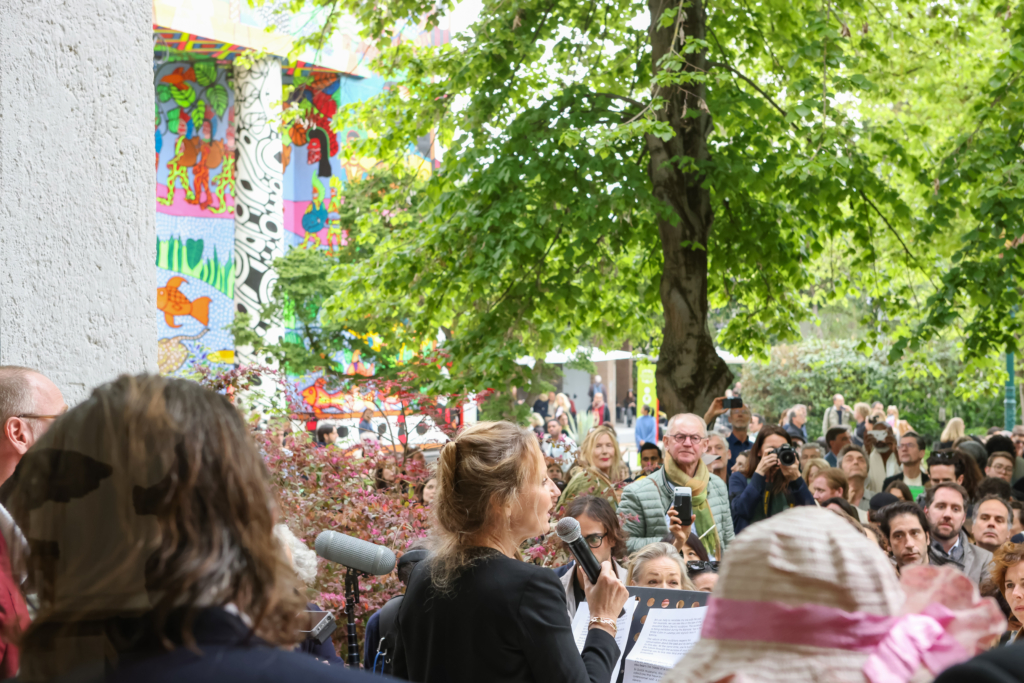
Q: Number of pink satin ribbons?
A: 1